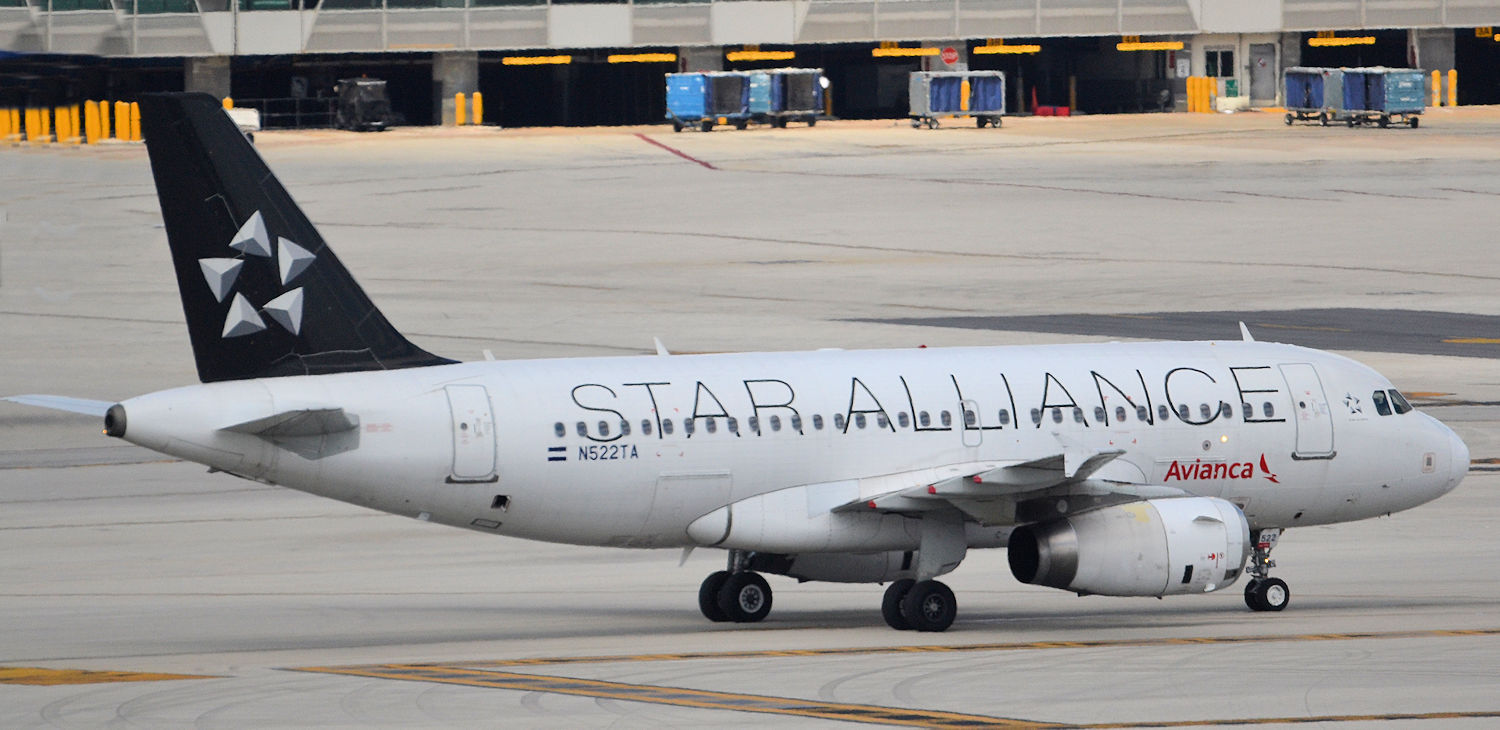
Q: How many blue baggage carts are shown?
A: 5